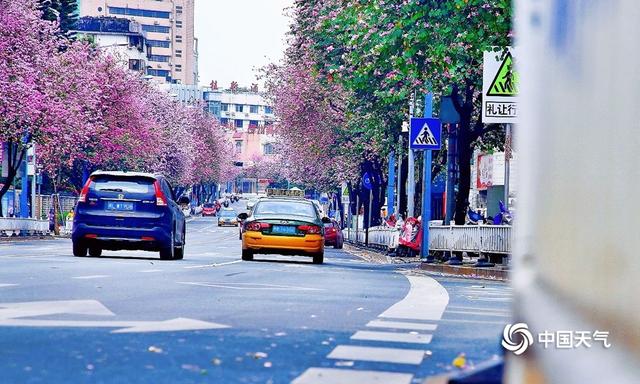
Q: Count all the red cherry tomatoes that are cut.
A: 0